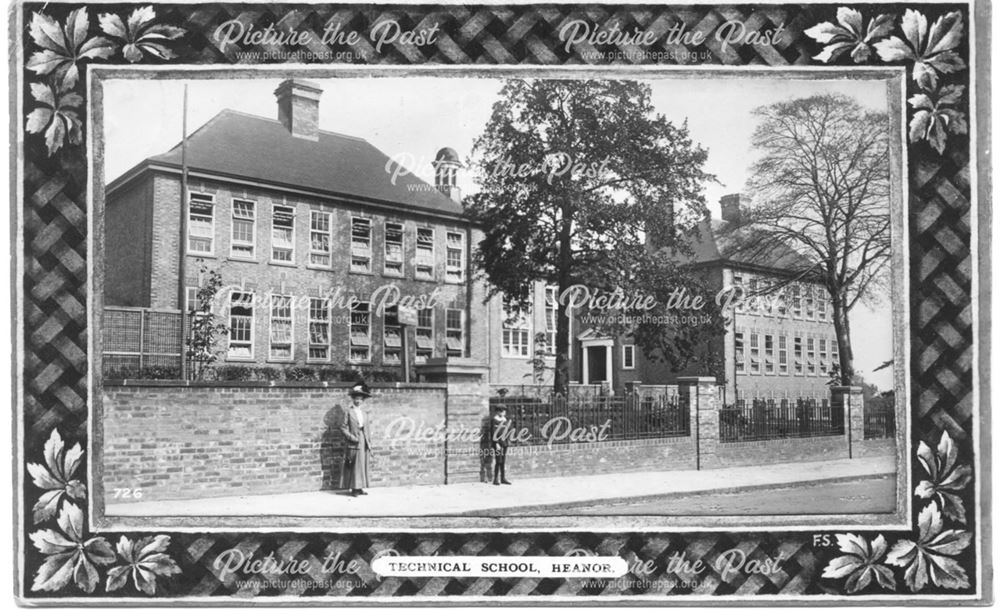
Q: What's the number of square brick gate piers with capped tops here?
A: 3